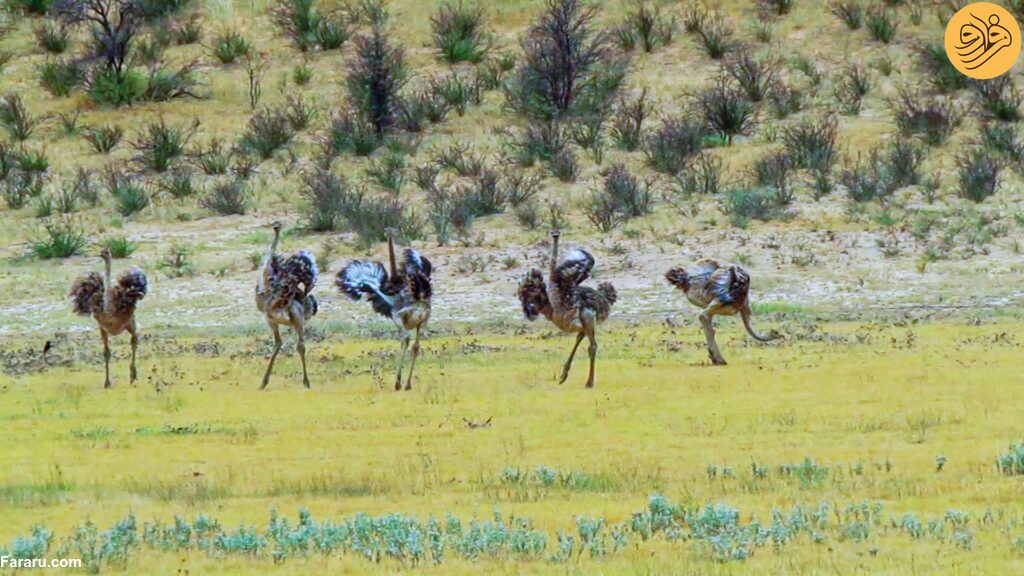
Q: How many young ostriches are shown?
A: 5